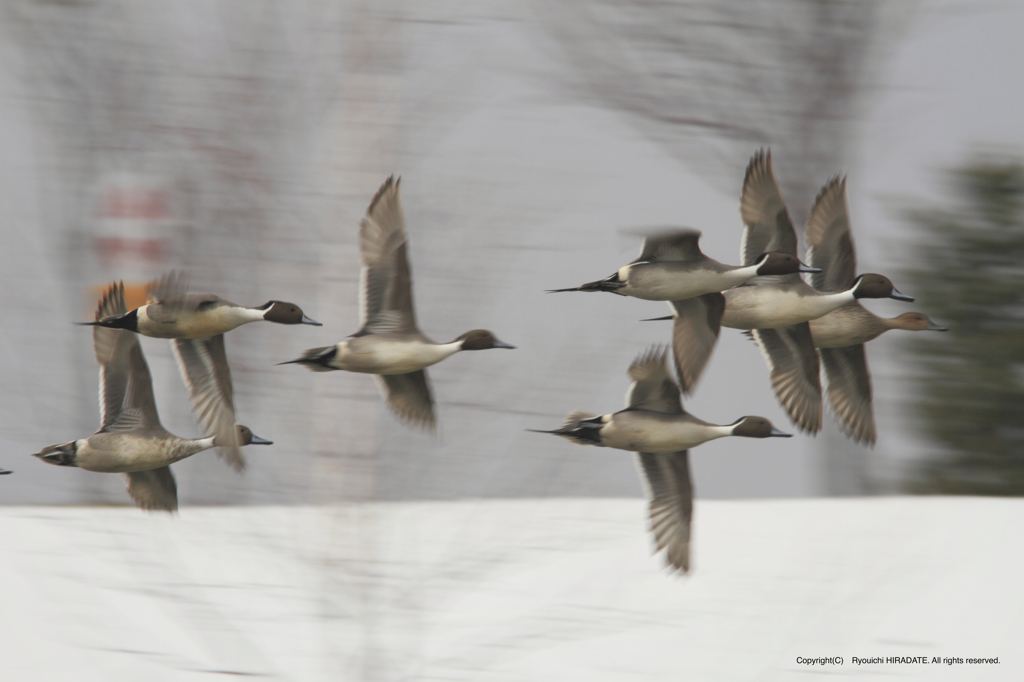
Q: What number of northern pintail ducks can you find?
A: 7